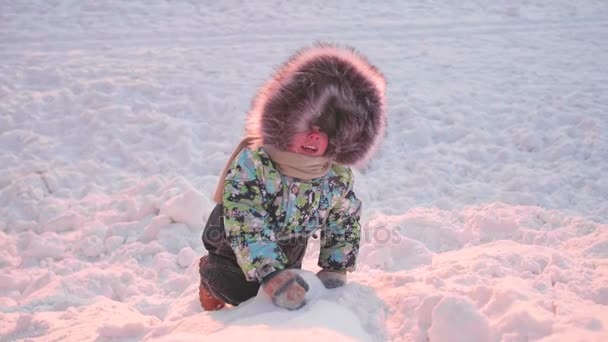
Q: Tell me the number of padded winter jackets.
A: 1